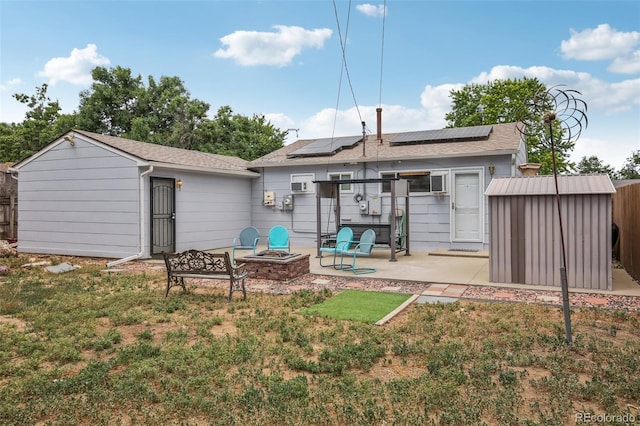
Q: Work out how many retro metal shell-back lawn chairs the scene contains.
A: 4